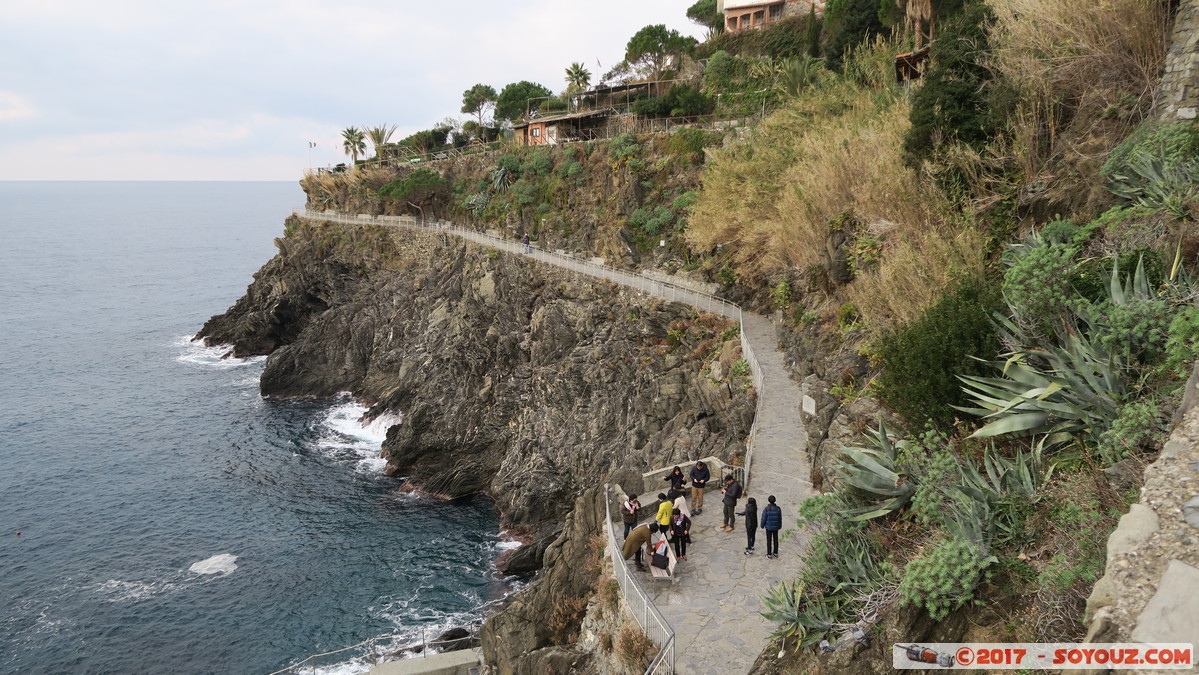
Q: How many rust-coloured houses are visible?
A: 2